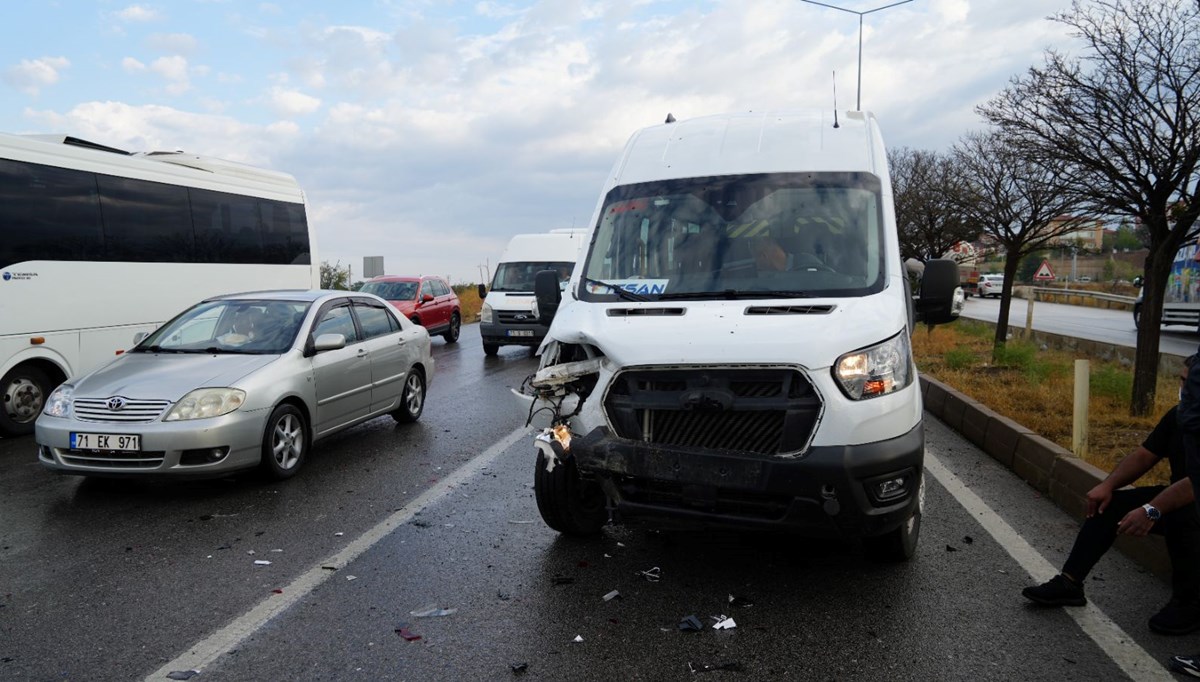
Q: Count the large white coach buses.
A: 1